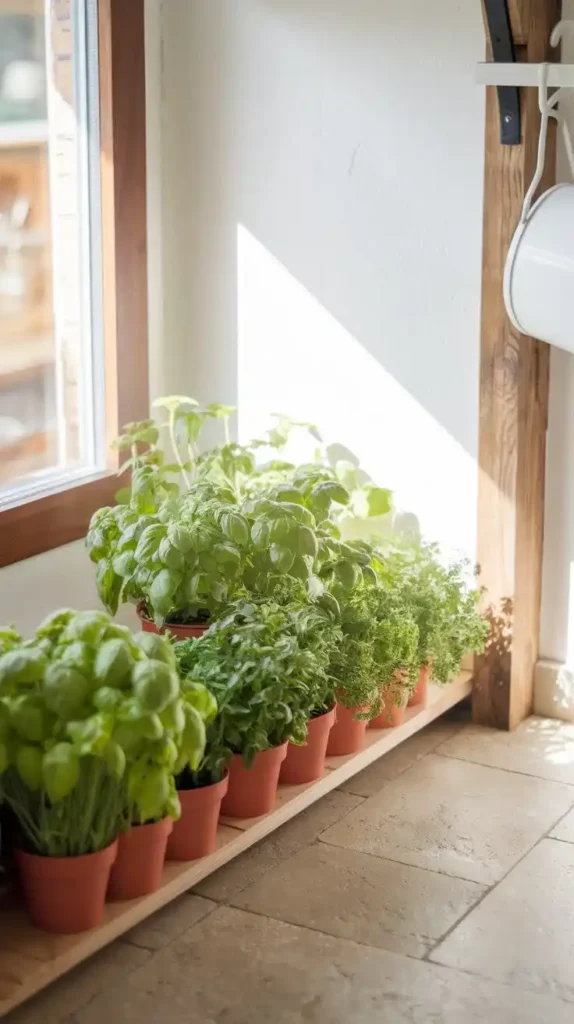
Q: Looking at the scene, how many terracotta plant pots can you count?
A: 9